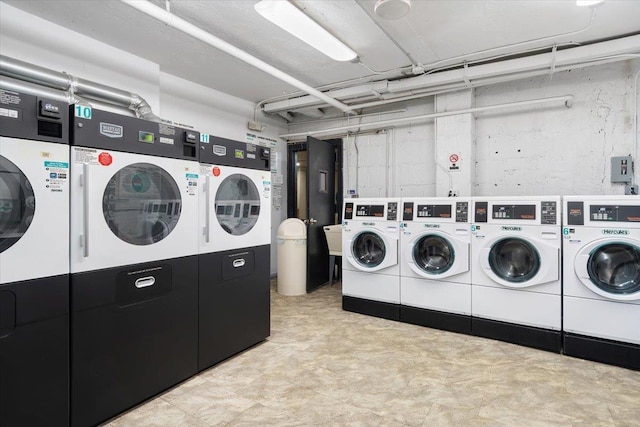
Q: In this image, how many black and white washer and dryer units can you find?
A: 7